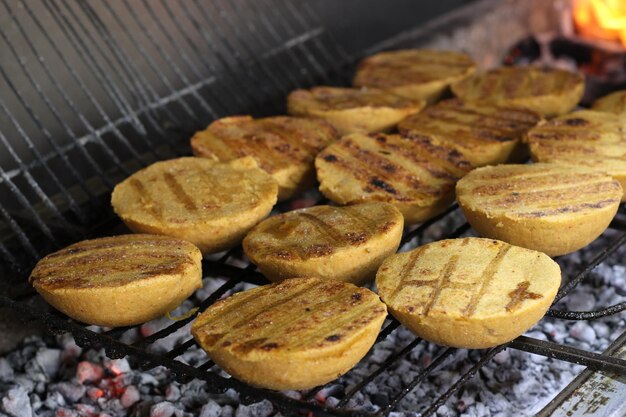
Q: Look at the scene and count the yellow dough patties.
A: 14